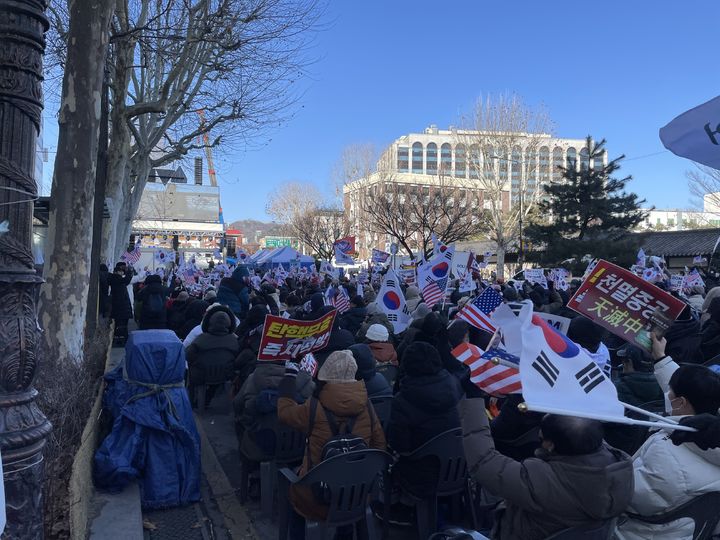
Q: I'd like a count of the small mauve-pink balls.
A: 0